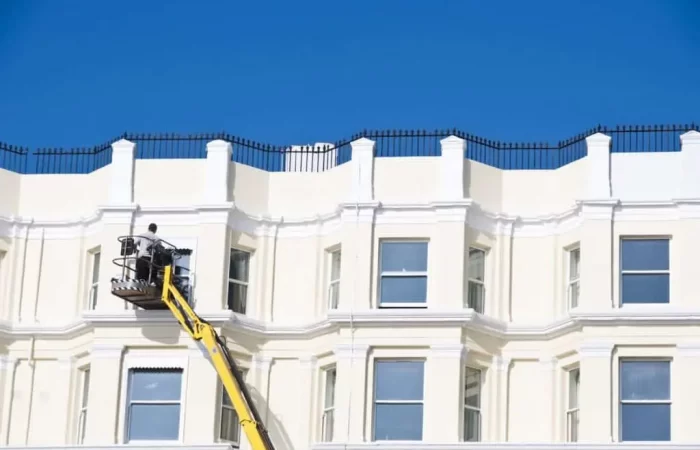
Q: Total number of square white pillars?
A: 6